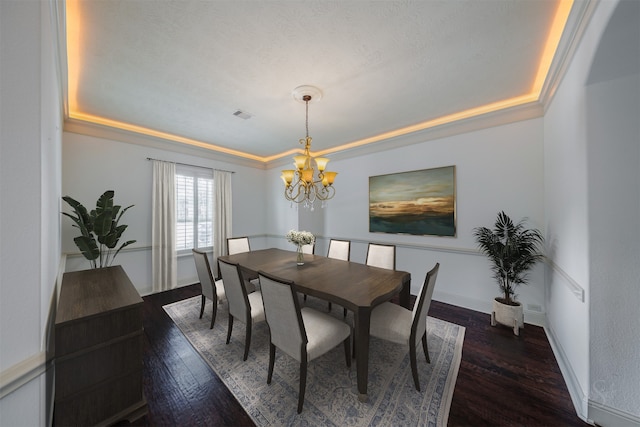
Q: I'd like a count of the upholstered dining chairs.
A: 8